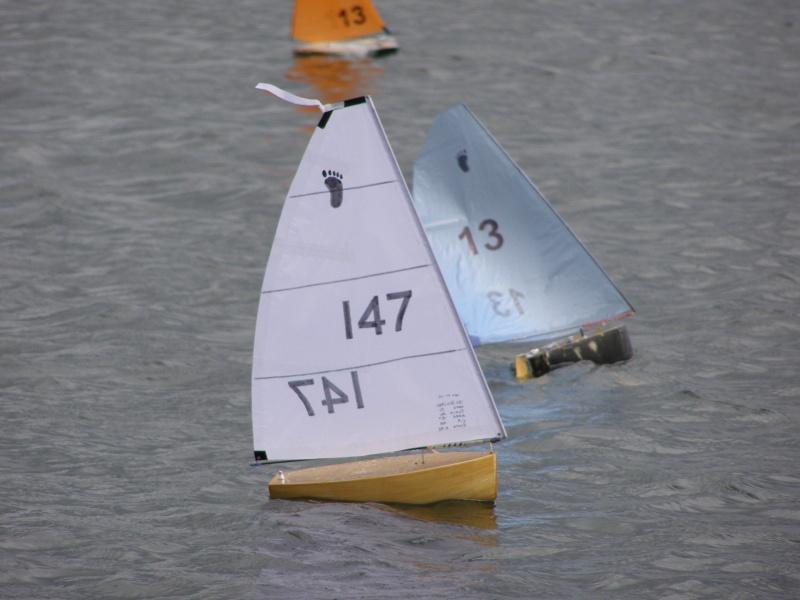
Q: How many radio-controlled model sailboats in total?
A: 3